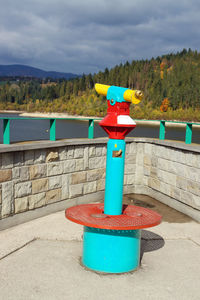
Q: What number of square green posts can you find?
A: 5